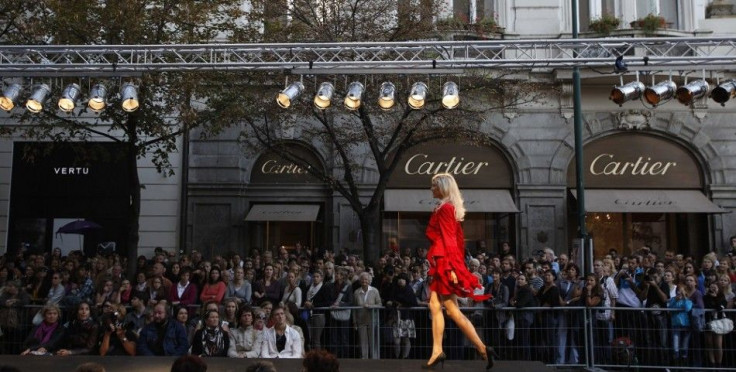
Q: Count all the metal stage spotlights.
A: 15